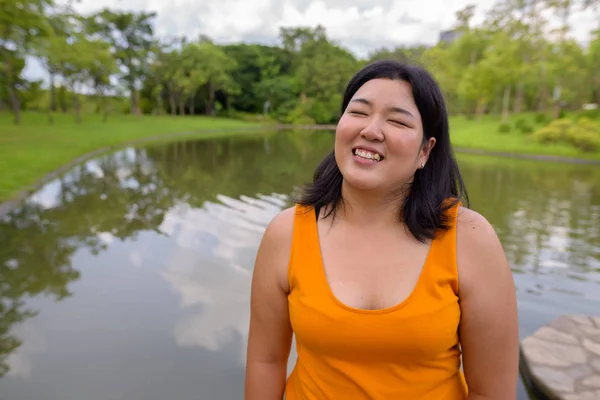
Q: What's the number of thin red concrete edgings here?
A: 0